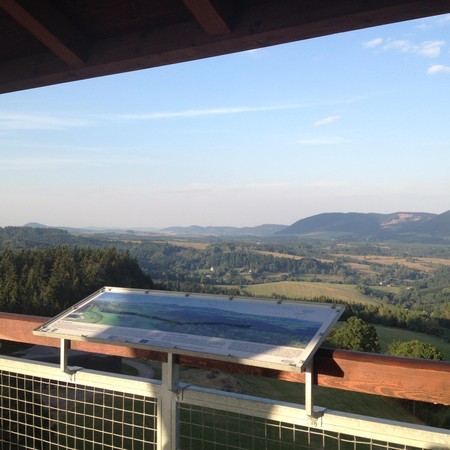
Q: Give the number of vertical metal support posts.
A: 3